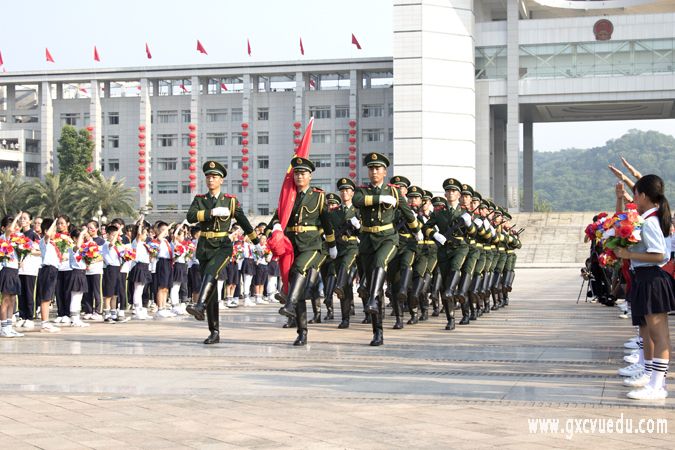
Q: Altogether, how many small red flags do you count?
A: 8